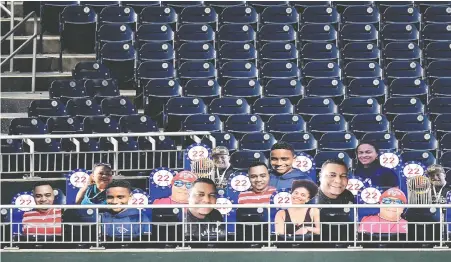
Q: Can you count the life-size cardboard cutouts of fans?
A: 13